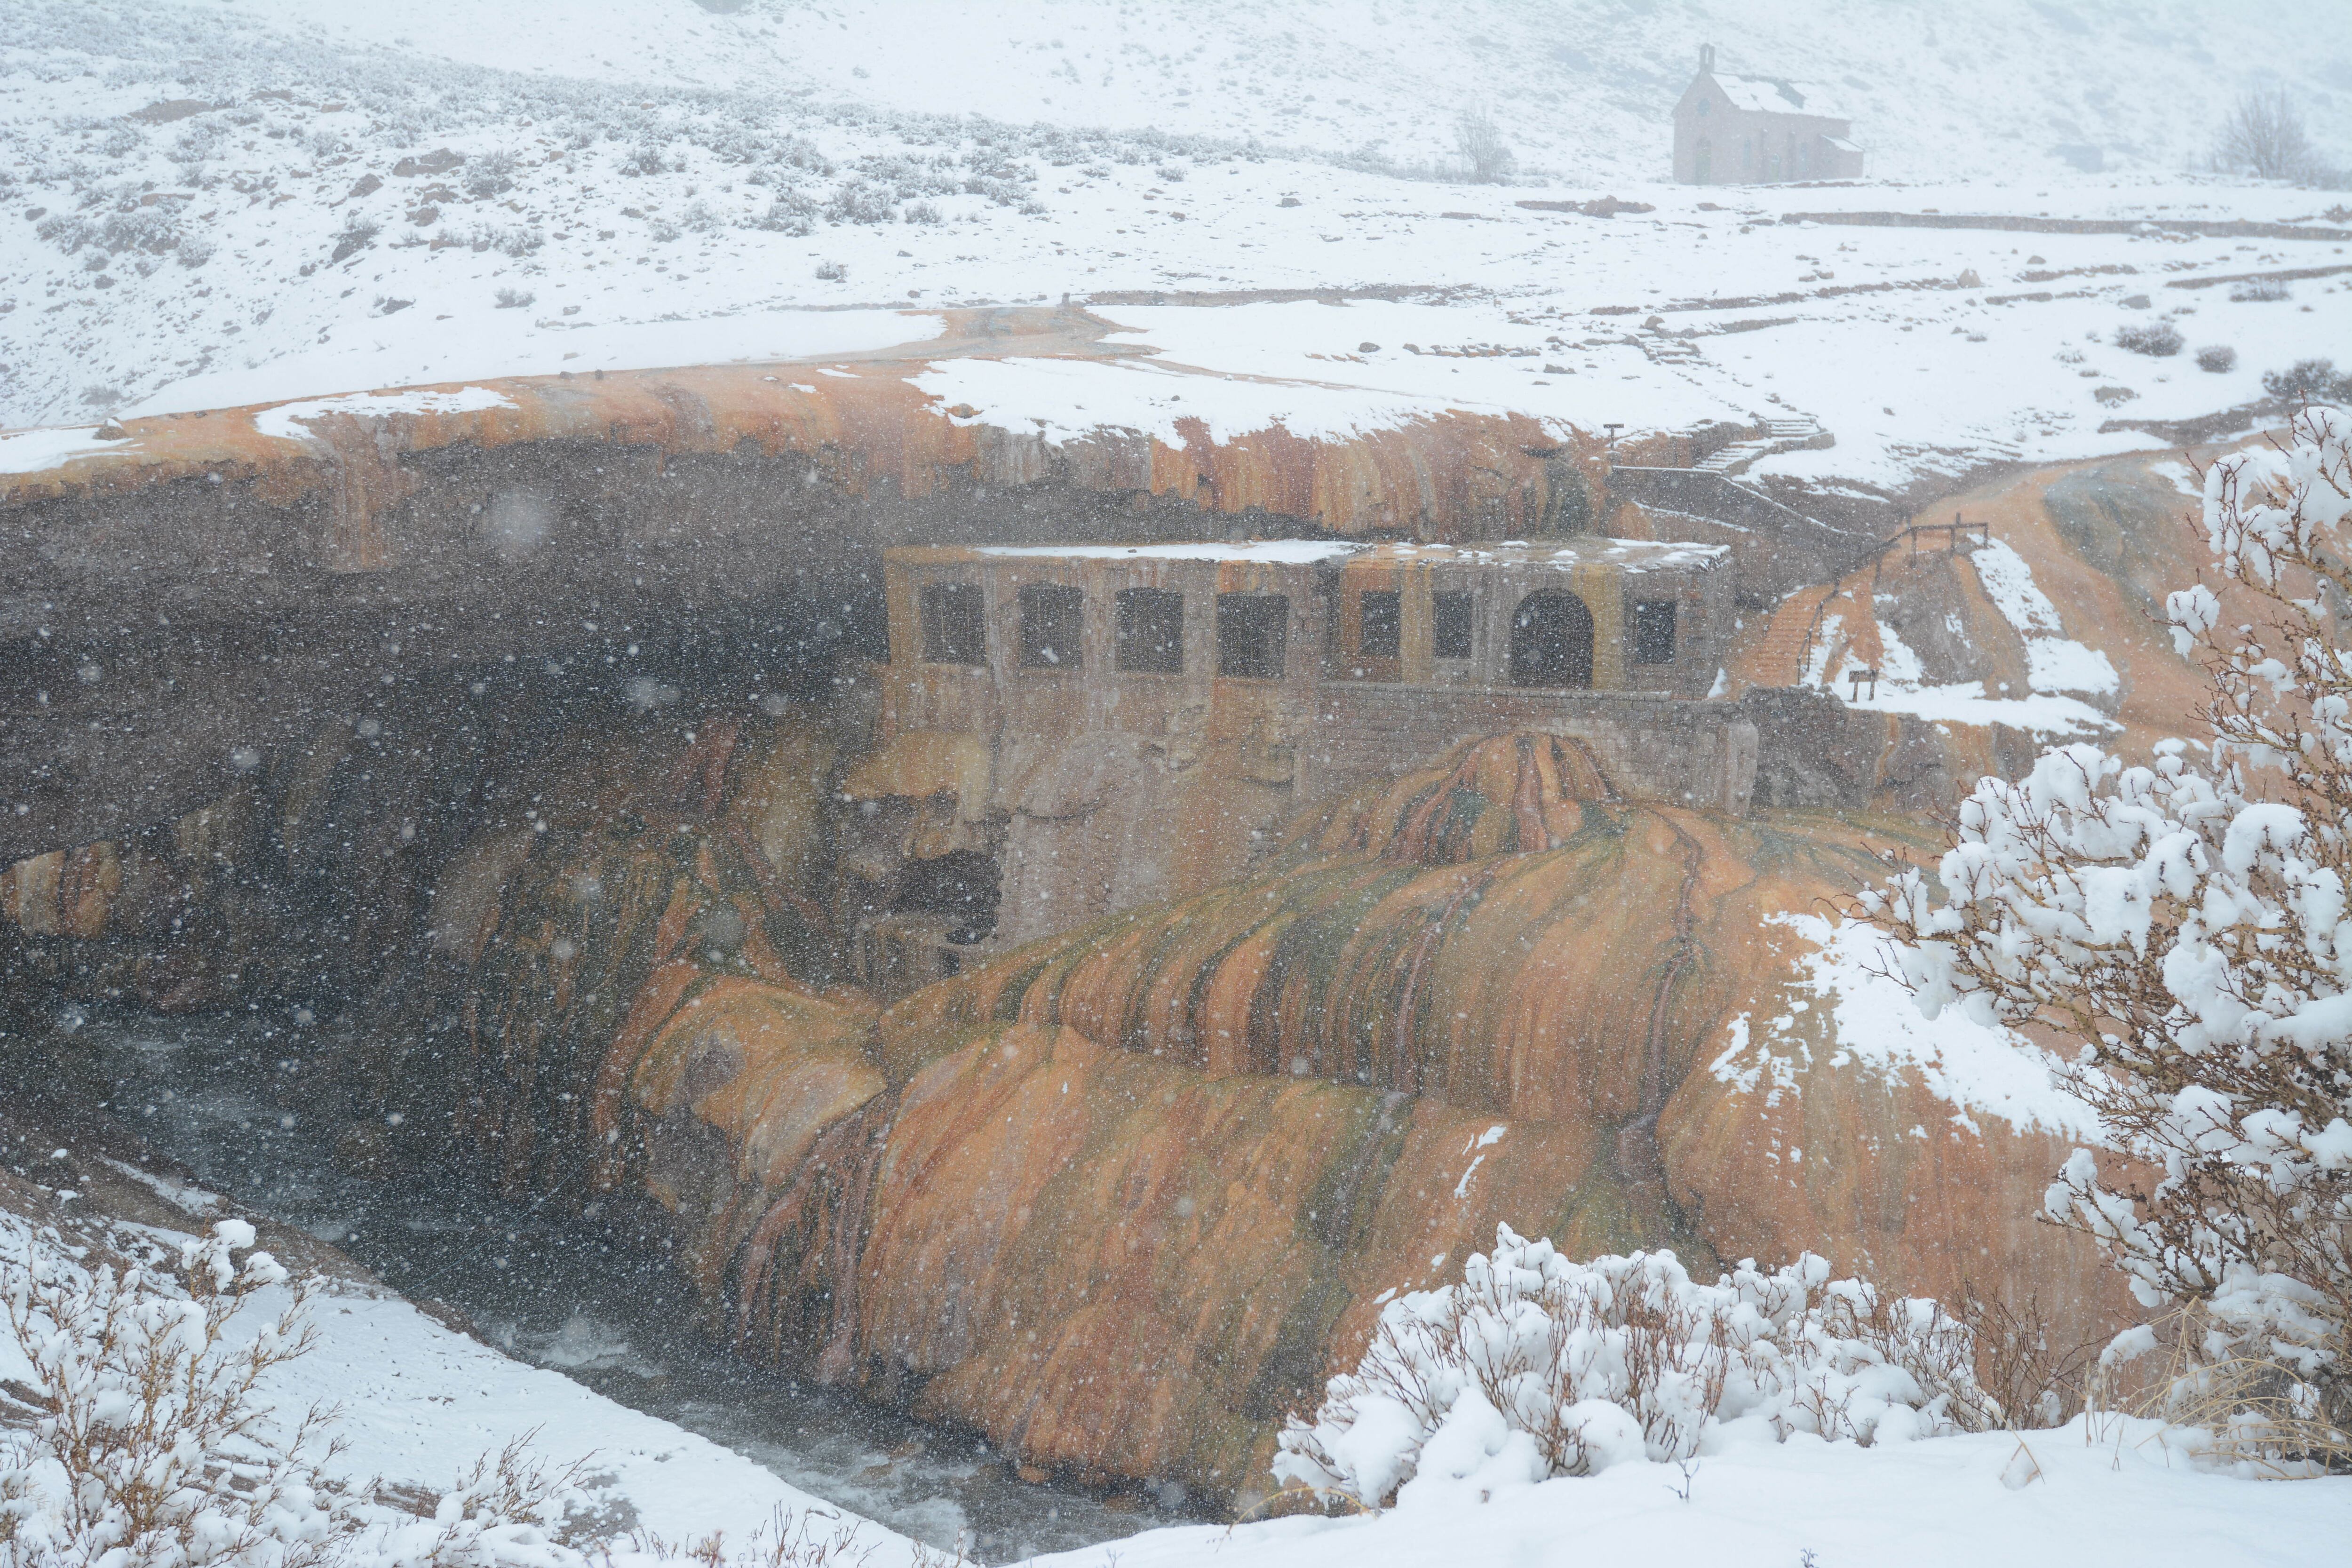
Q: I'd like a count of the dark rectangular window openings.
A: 7